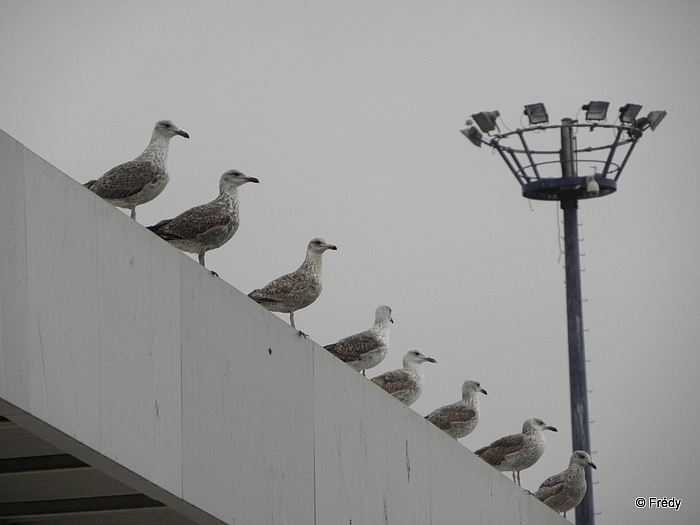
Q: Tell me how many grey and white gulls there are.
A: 8